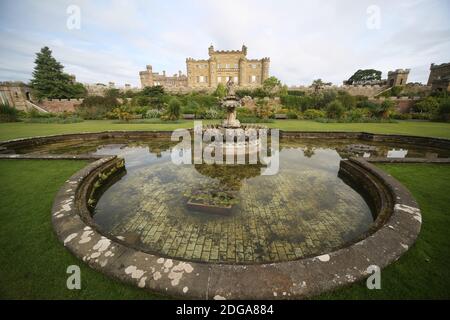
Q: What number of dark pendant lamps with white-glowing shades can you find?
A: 0